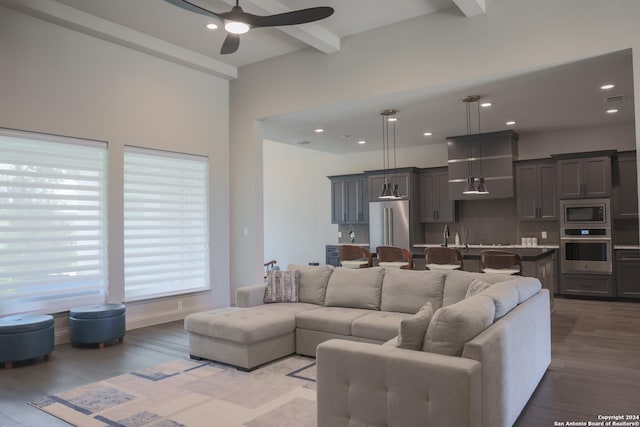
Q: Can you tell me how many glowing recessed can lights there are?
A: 9